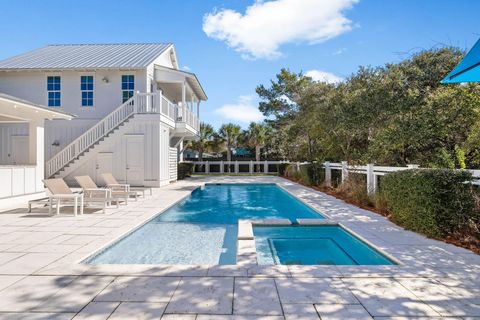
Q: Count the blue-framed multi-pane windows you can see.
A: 3